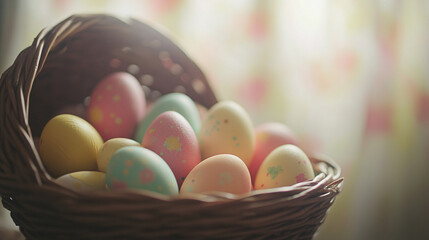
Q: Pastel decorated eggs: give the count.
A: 11